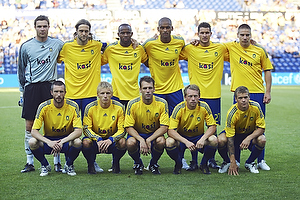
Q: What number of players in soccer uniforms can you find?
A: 11